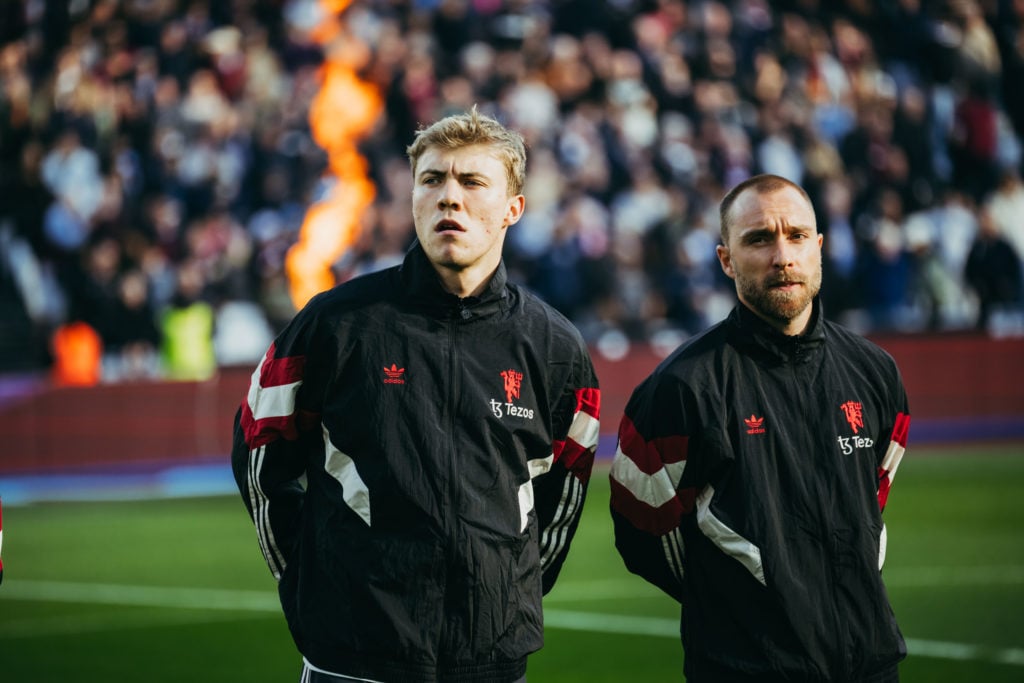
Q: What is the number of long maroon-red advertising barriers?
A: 1